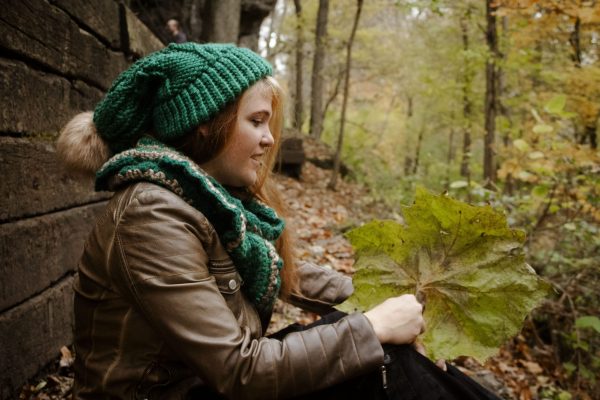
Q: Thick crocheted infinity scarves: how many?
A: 1